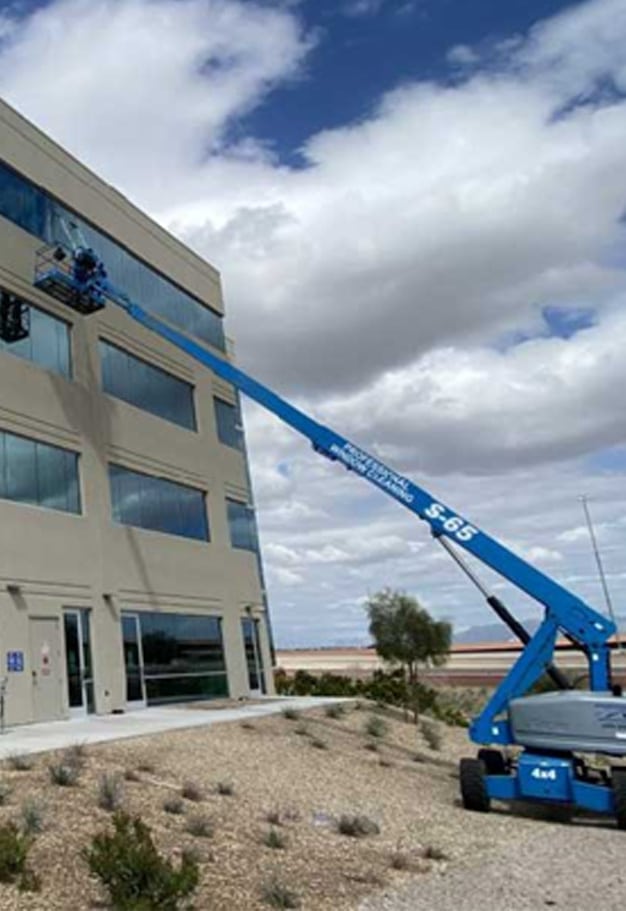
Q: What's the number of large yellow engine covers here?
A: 0